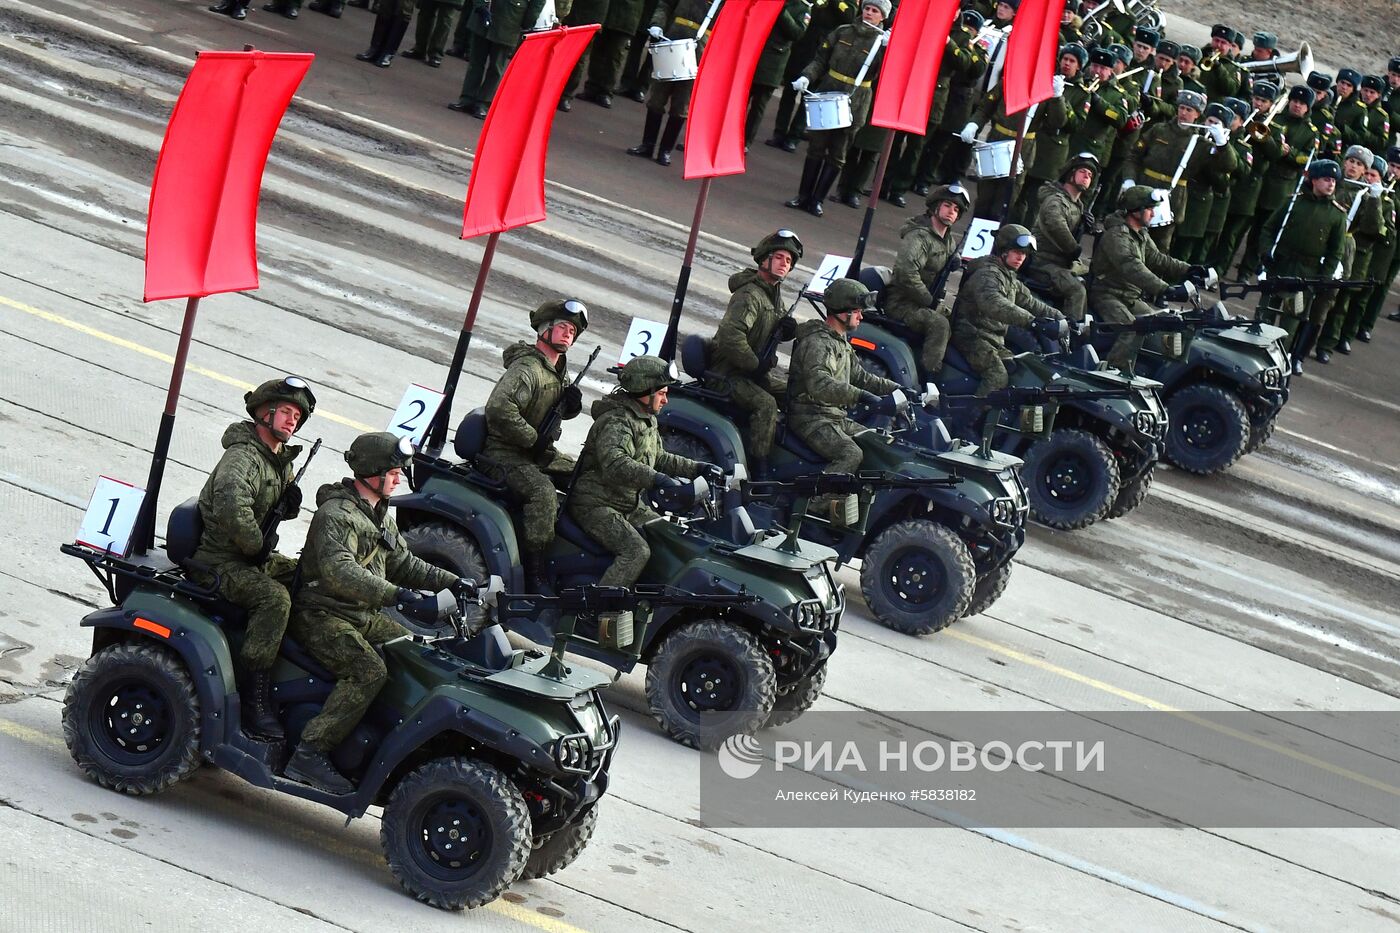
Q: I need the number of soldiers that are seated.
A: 10